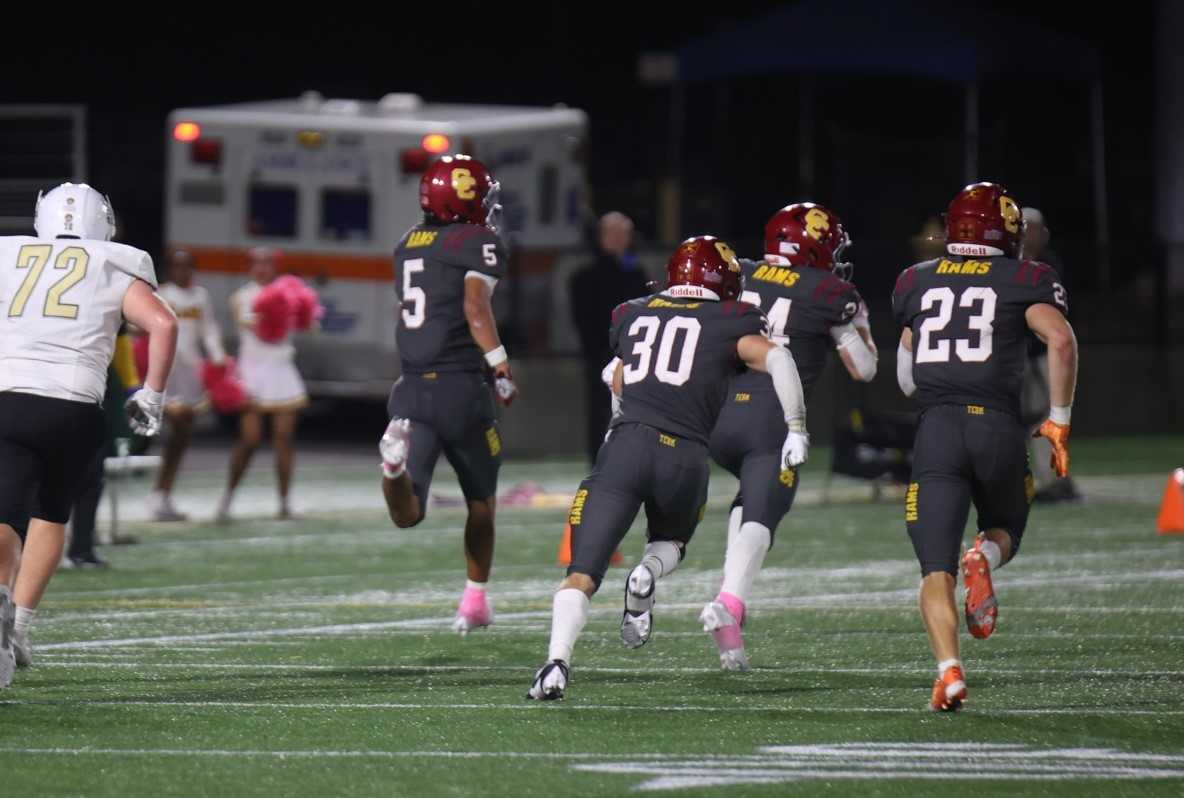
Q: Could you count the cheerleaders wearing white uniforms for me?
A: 2